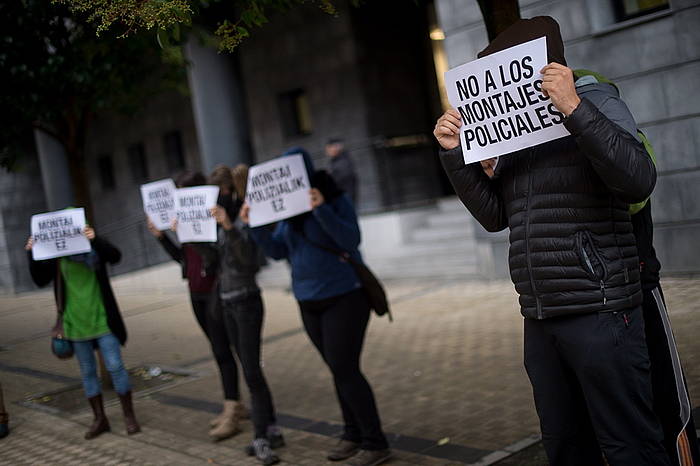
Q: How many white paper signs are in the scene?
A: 5